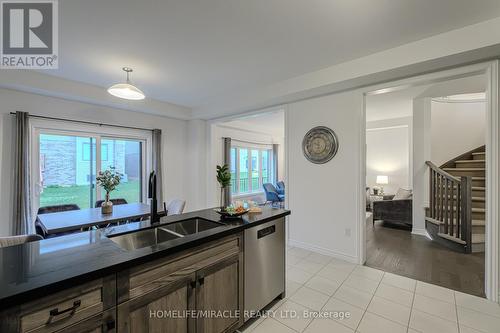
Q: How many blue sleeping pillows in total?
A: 0